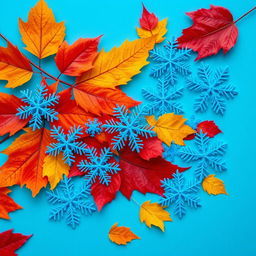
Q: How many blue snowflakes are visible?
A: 11